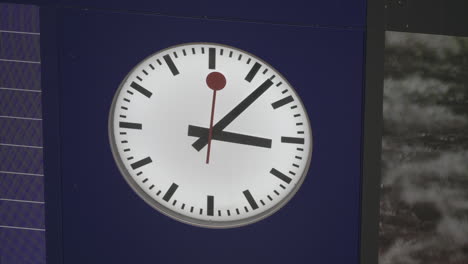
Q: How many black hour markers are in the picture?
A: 12